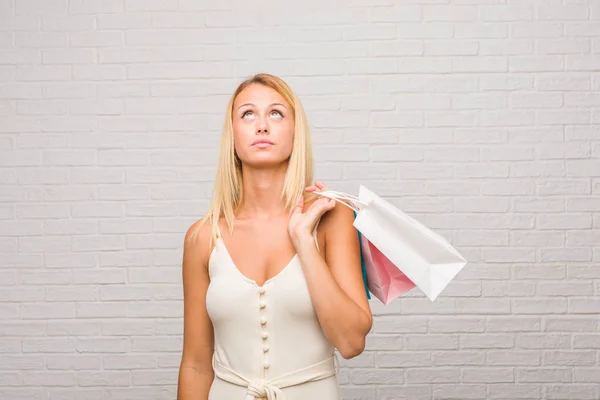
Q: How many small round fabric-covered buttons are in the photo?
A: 6